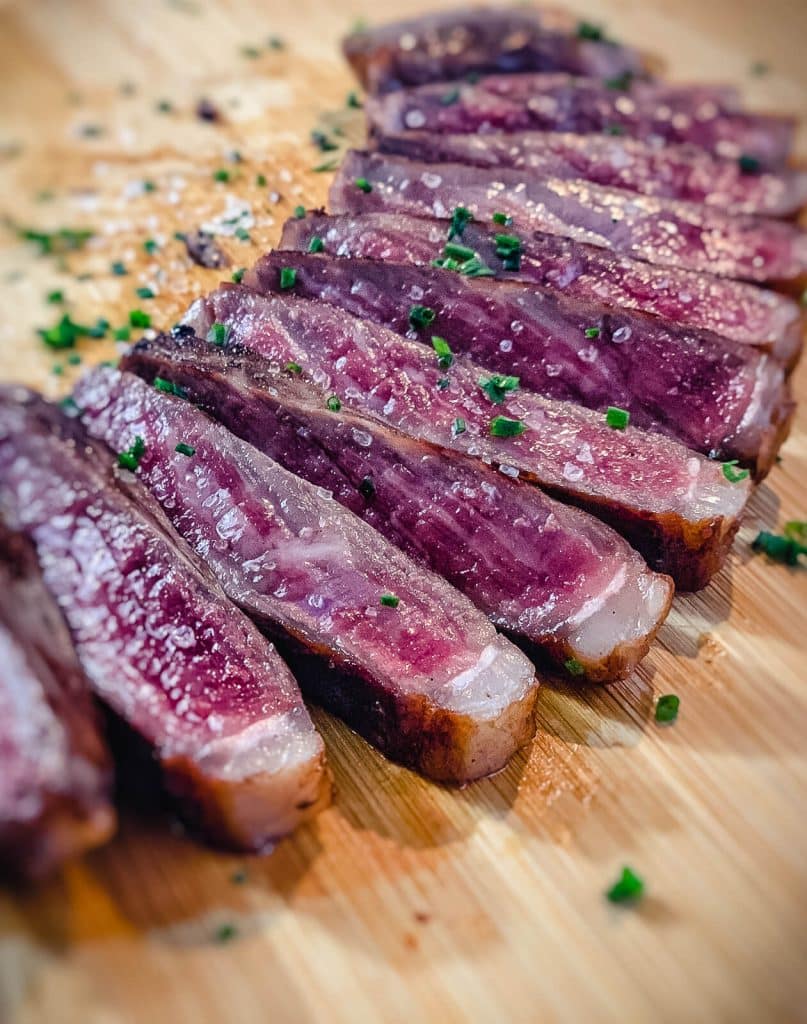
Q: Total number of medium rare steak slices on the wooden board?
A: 11